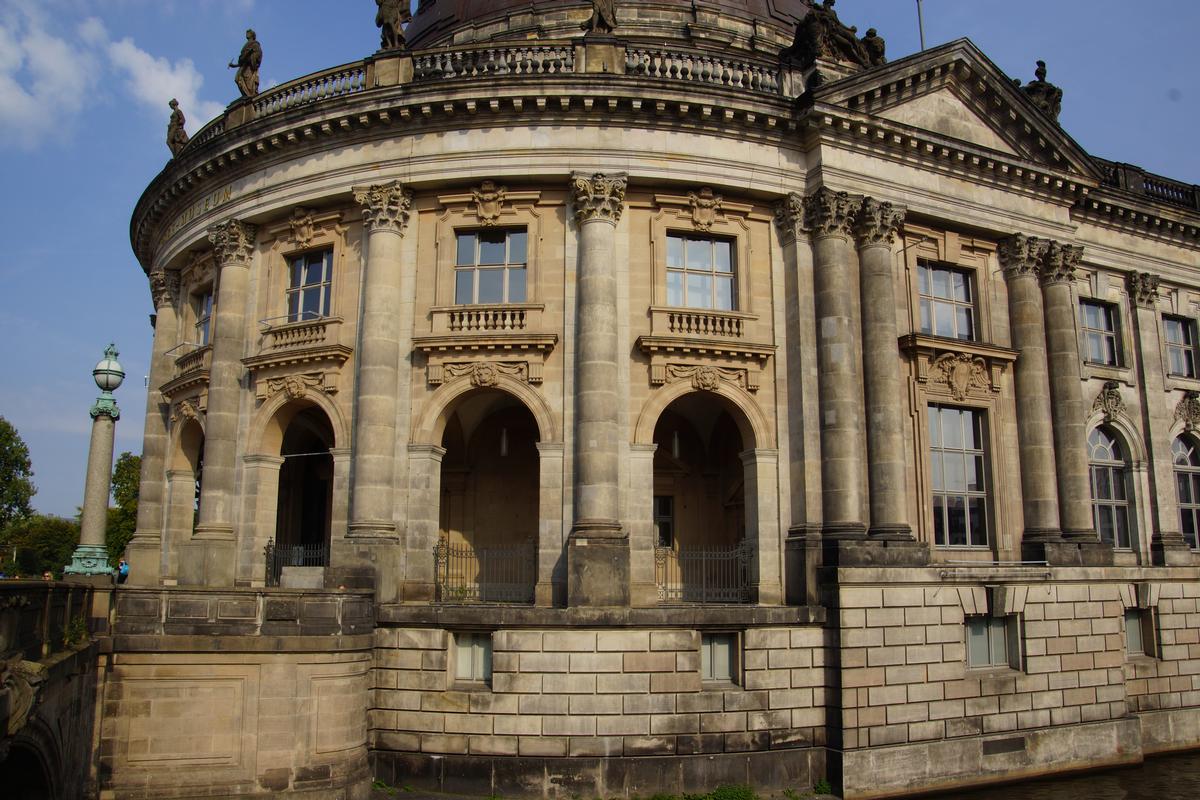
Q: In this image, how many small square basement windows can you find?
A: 4